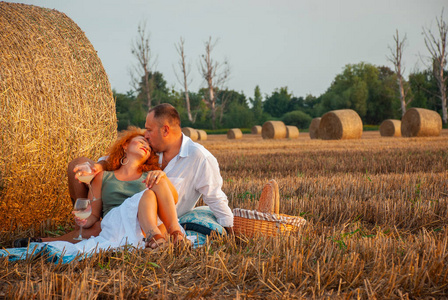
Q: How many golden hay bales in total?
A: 11